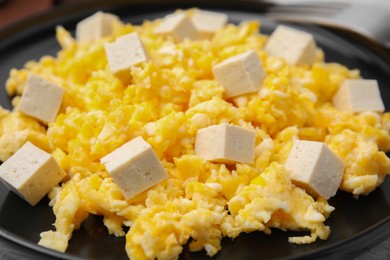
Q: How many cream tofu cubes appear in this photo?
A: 12